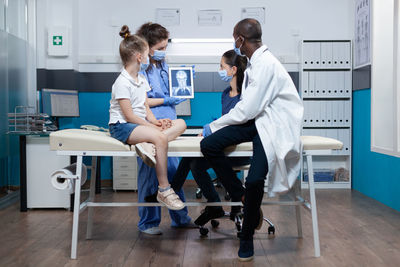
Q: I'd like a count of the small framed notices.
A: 3